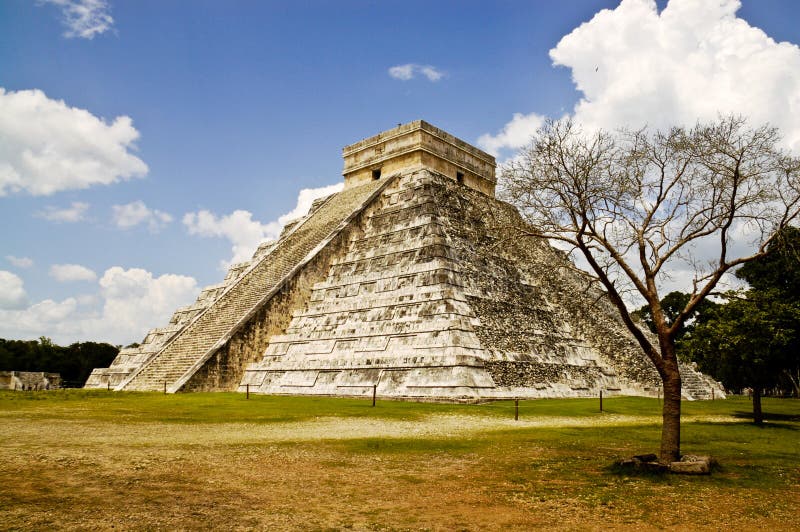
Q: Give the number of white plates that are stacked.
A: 0